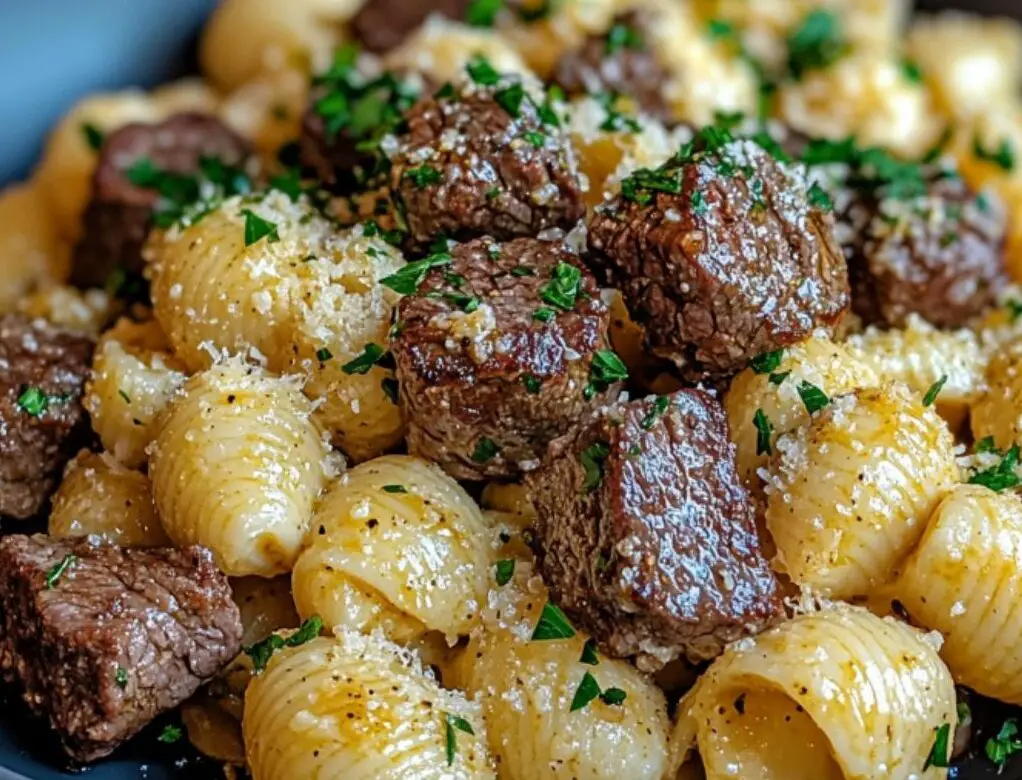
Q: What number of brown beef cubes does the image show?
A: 11